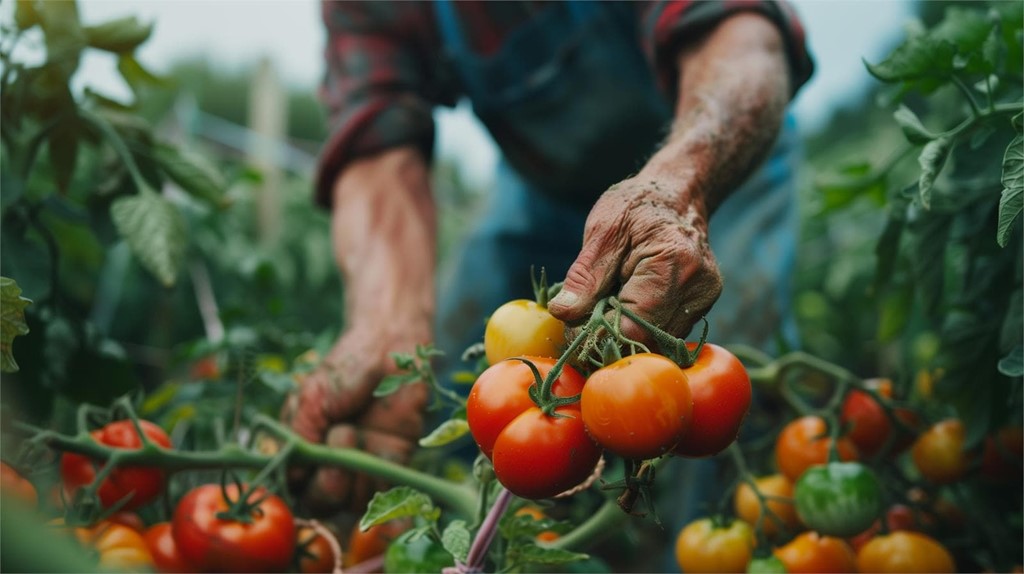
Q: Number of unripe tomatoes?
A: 3